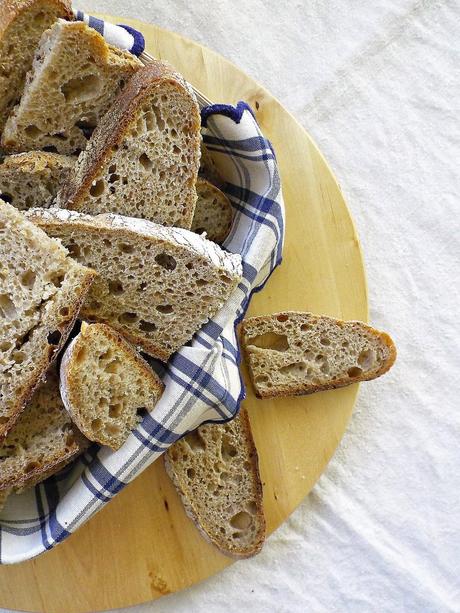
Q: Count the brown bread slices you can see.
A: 11